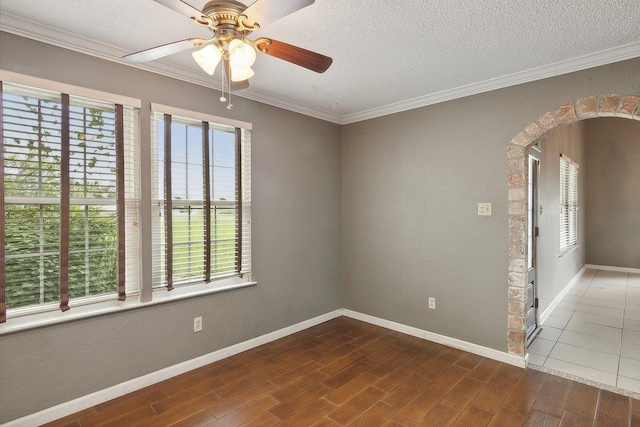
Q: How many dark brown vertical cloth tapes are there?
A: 6